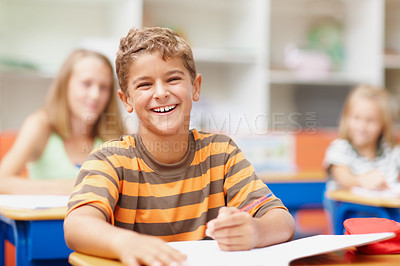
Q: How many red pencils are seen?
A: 1